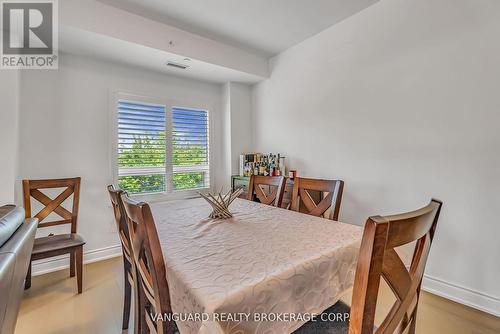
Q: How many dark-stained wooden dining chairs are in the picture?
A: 6